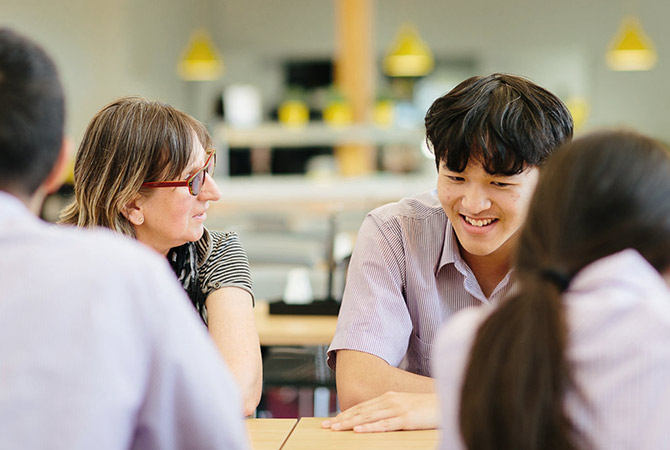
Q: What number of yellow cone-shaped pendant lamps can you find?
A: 3